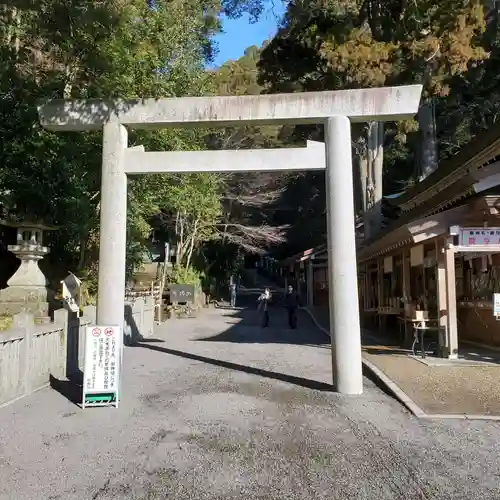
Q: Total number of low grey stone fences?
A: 1